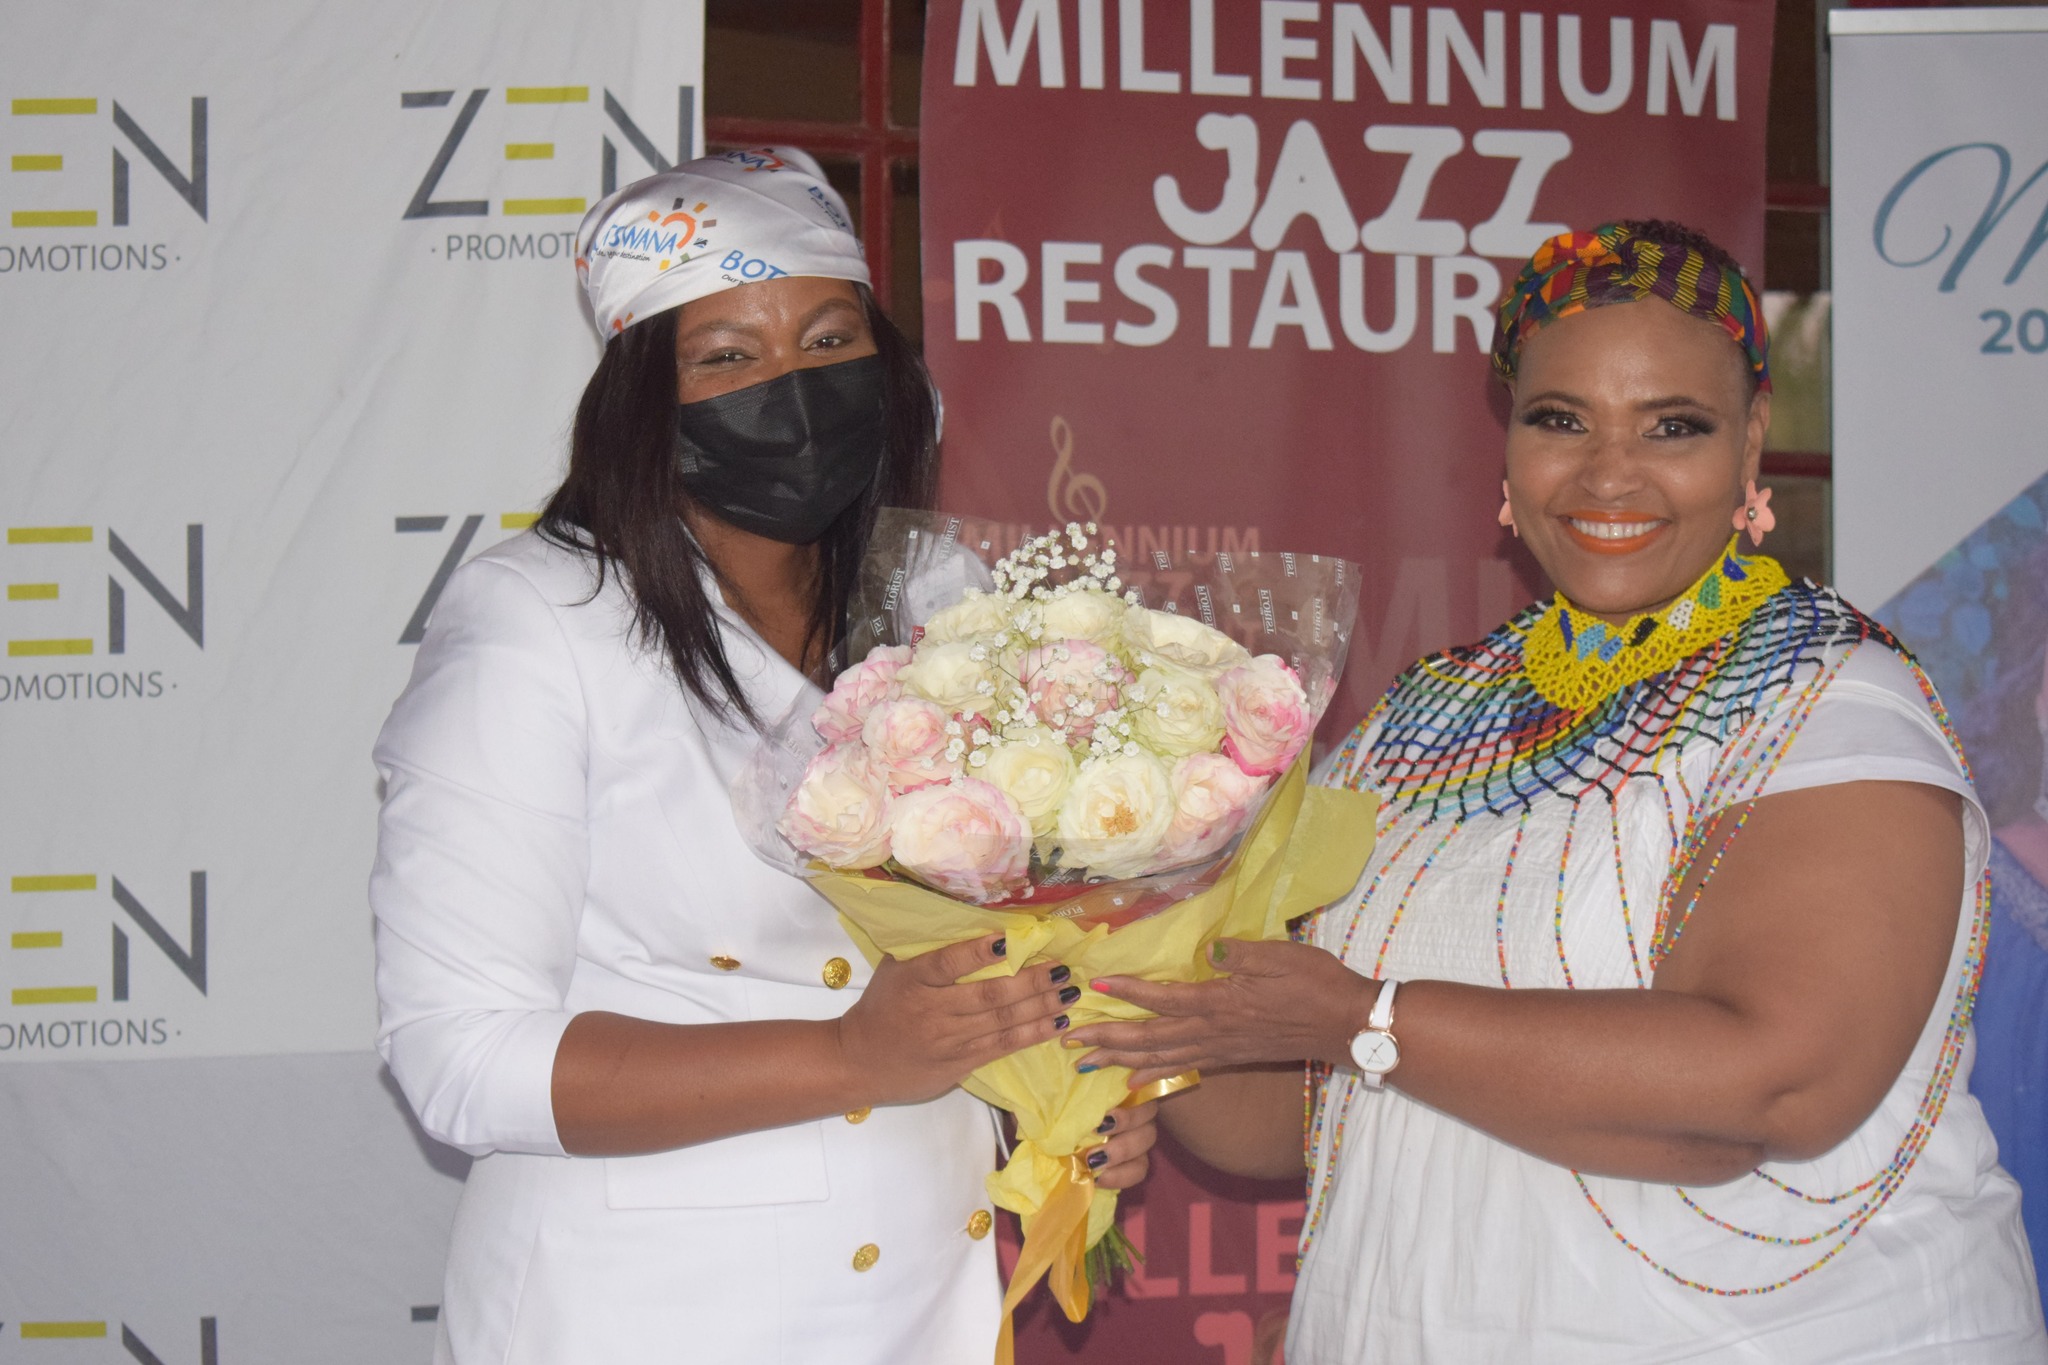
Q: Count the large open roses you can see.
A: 14